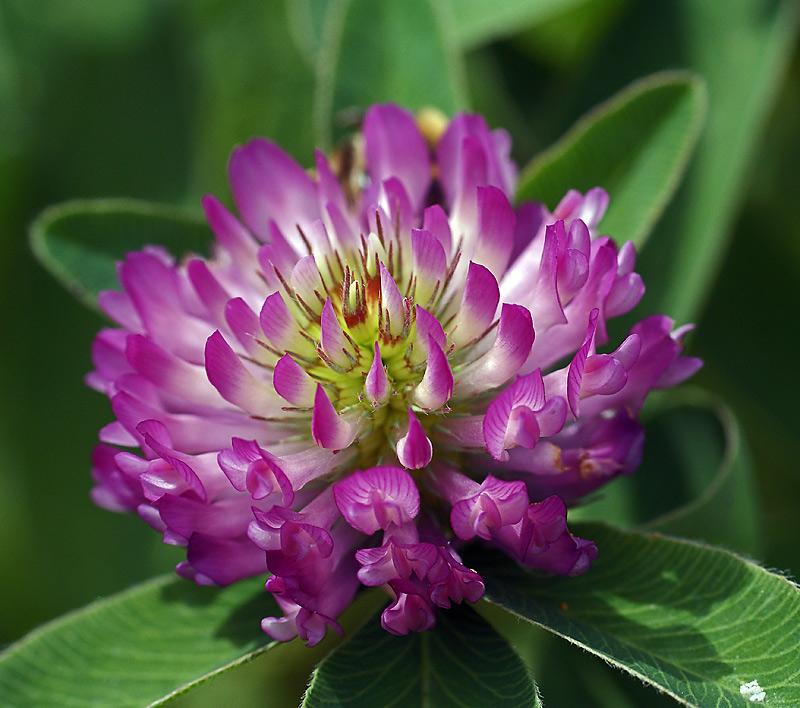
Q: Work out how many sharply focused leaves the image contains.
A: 3